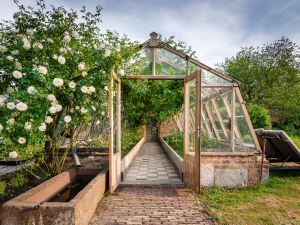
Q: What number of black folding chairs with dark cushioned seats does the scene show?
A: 0